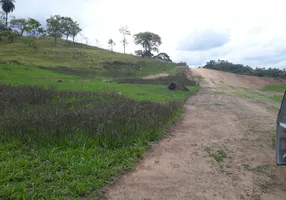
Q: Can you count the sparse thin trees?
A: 4